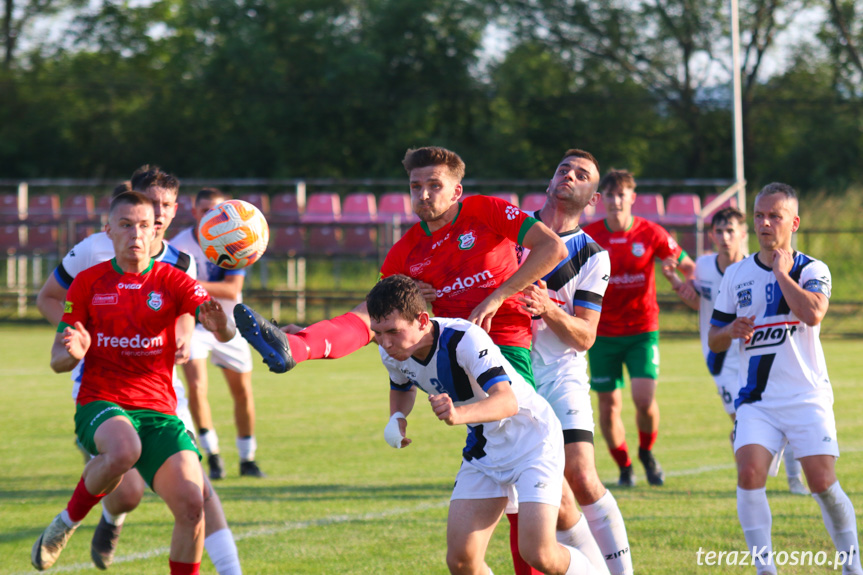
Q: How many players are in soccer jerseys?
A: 9